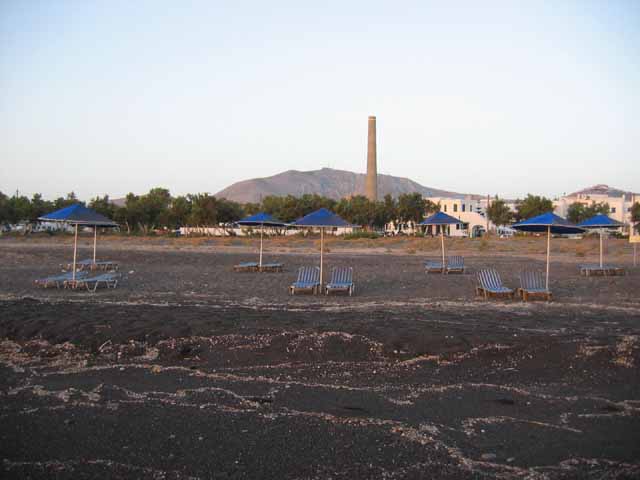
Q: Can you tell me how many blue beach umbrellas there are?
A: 7